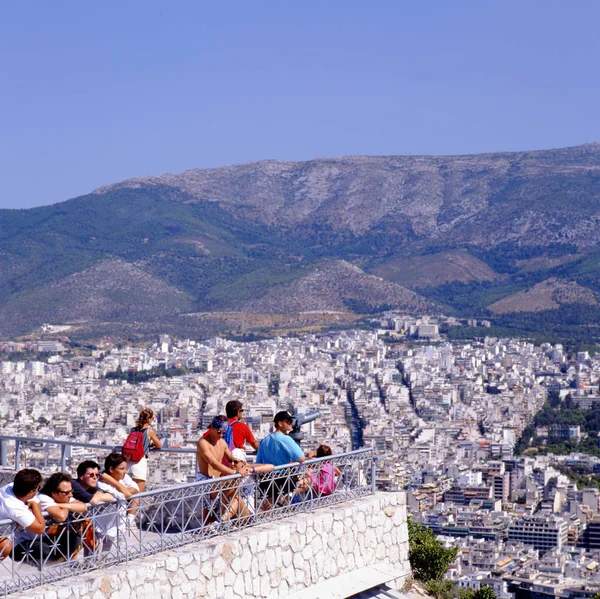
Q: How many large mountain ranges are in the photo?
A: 1